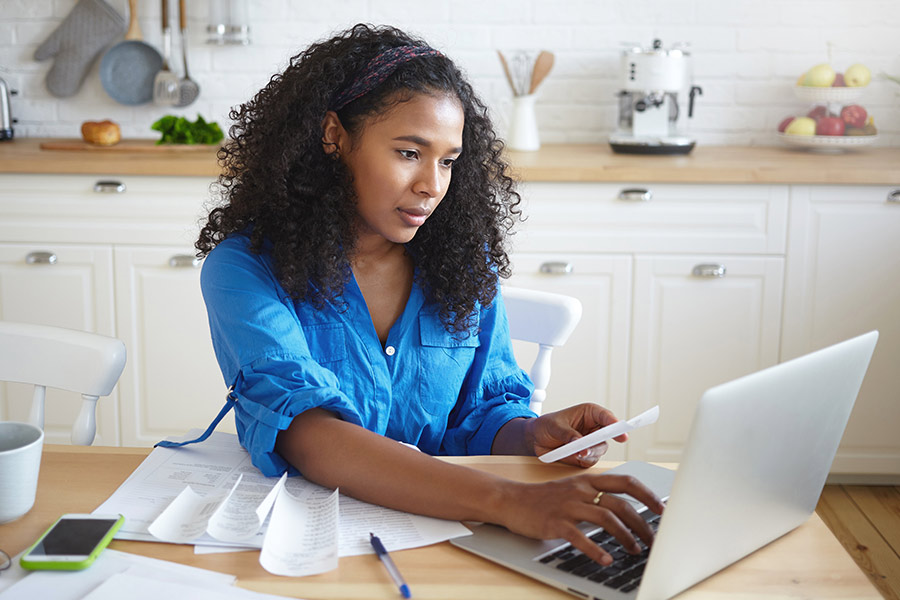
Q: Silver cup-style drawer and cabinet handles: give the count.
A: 7